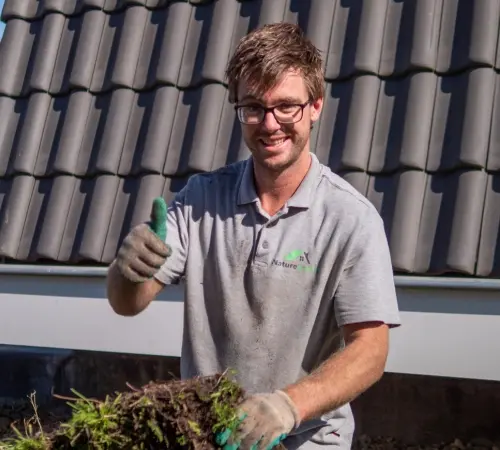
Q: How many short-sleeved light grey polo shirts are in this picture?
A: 1